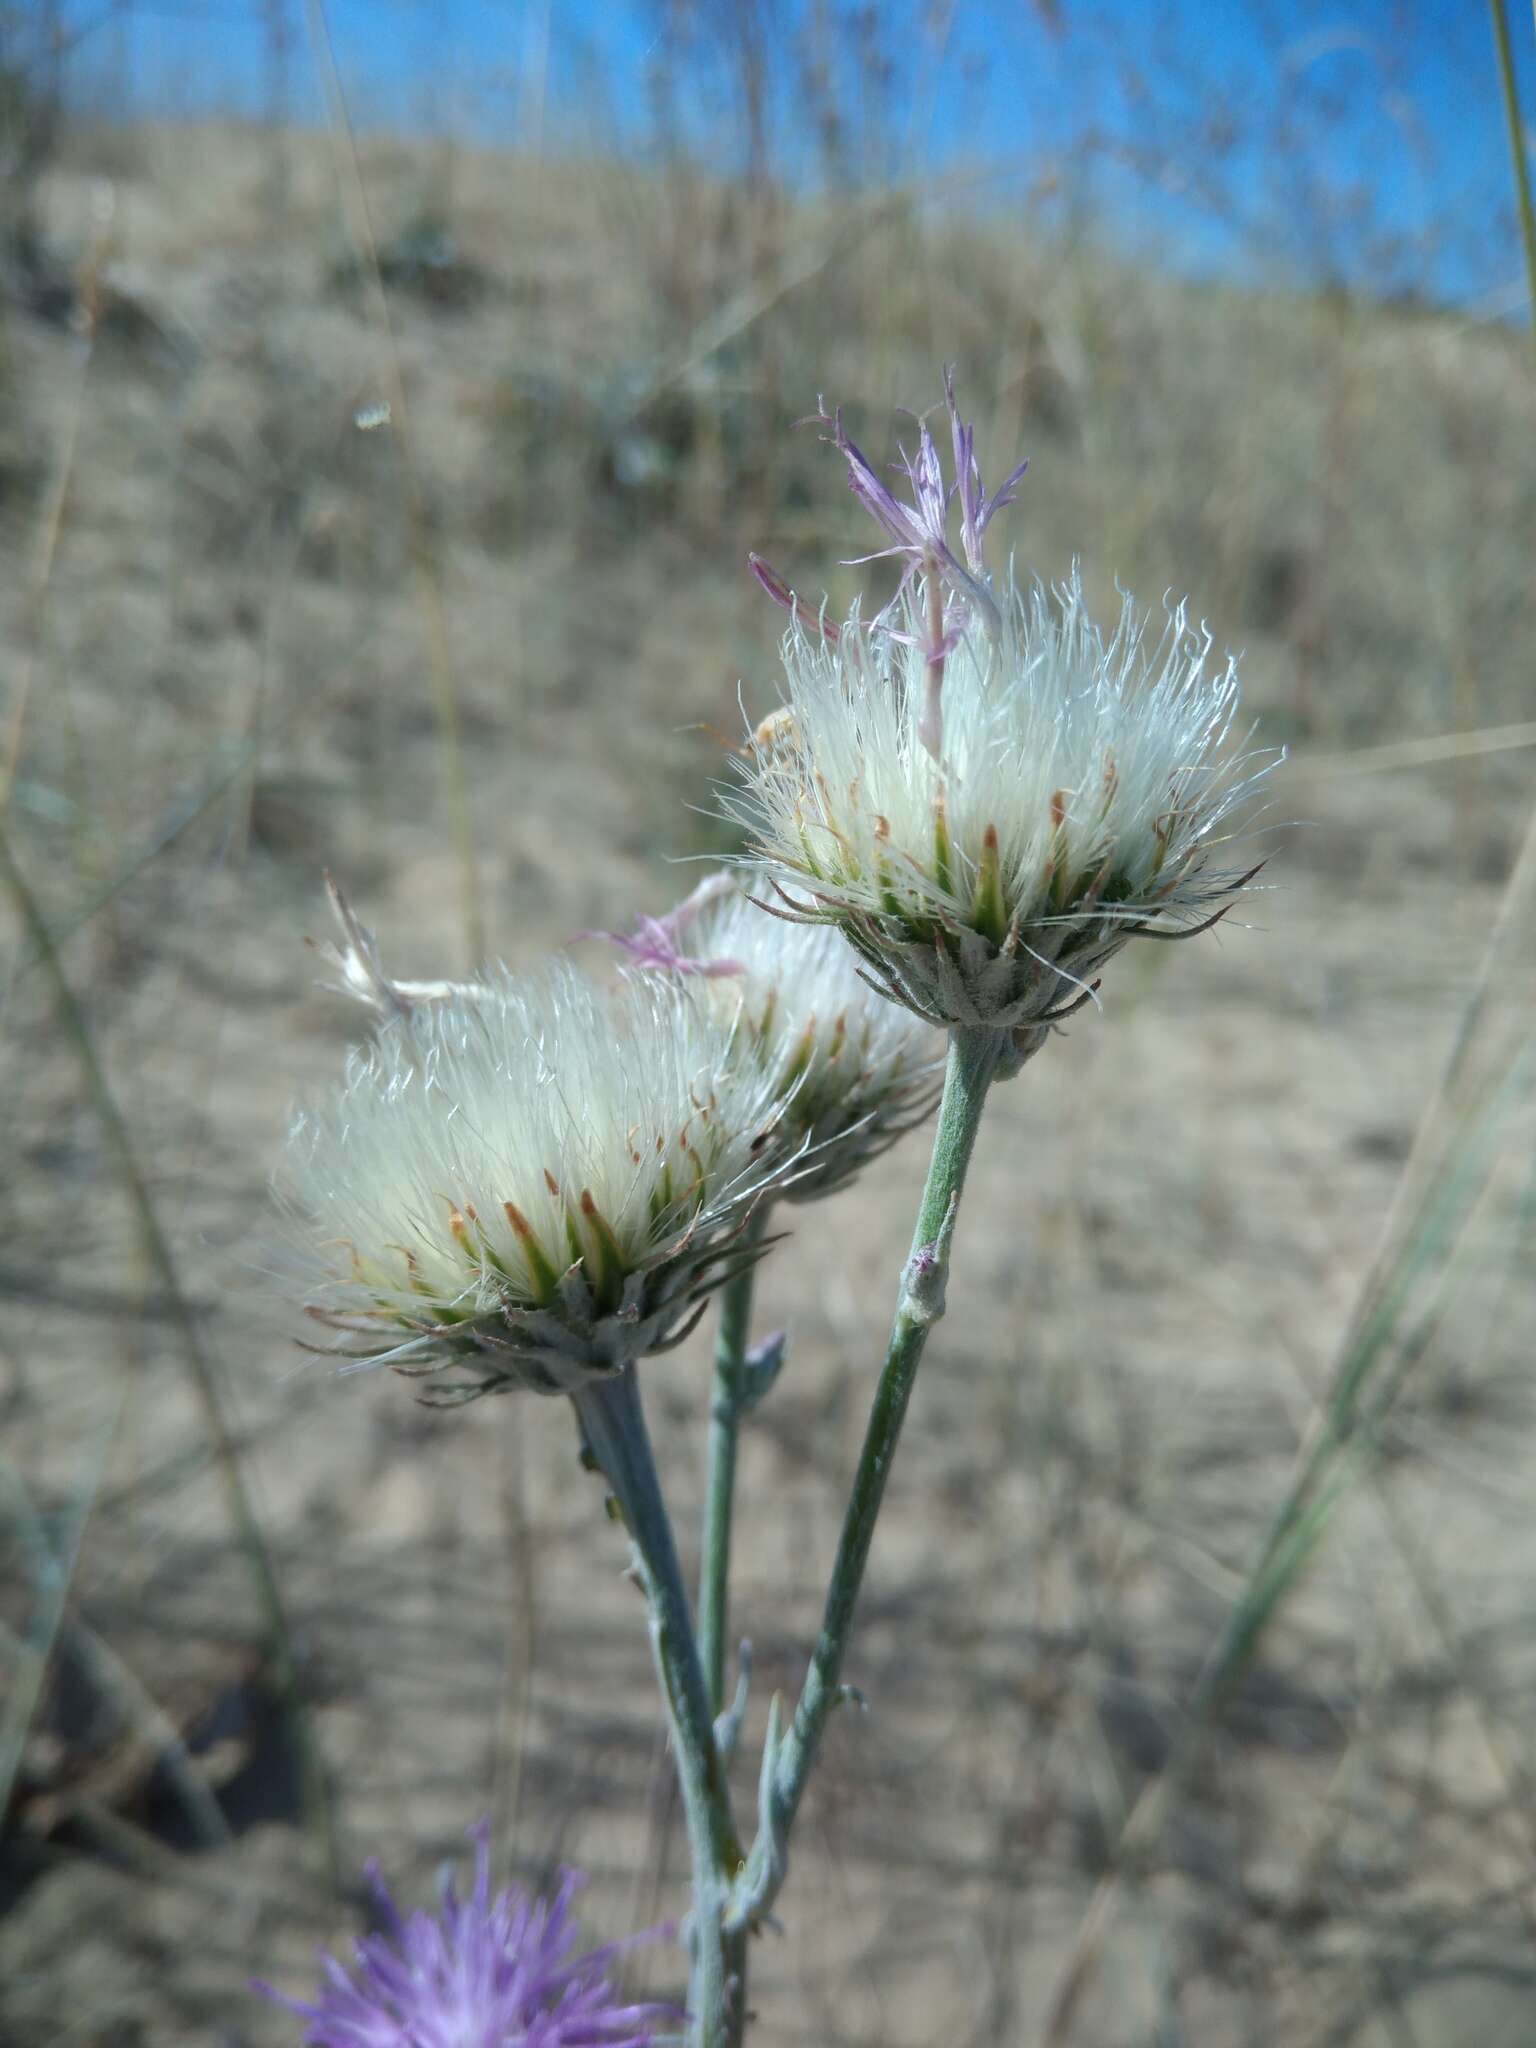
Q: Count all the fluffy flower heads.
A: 3